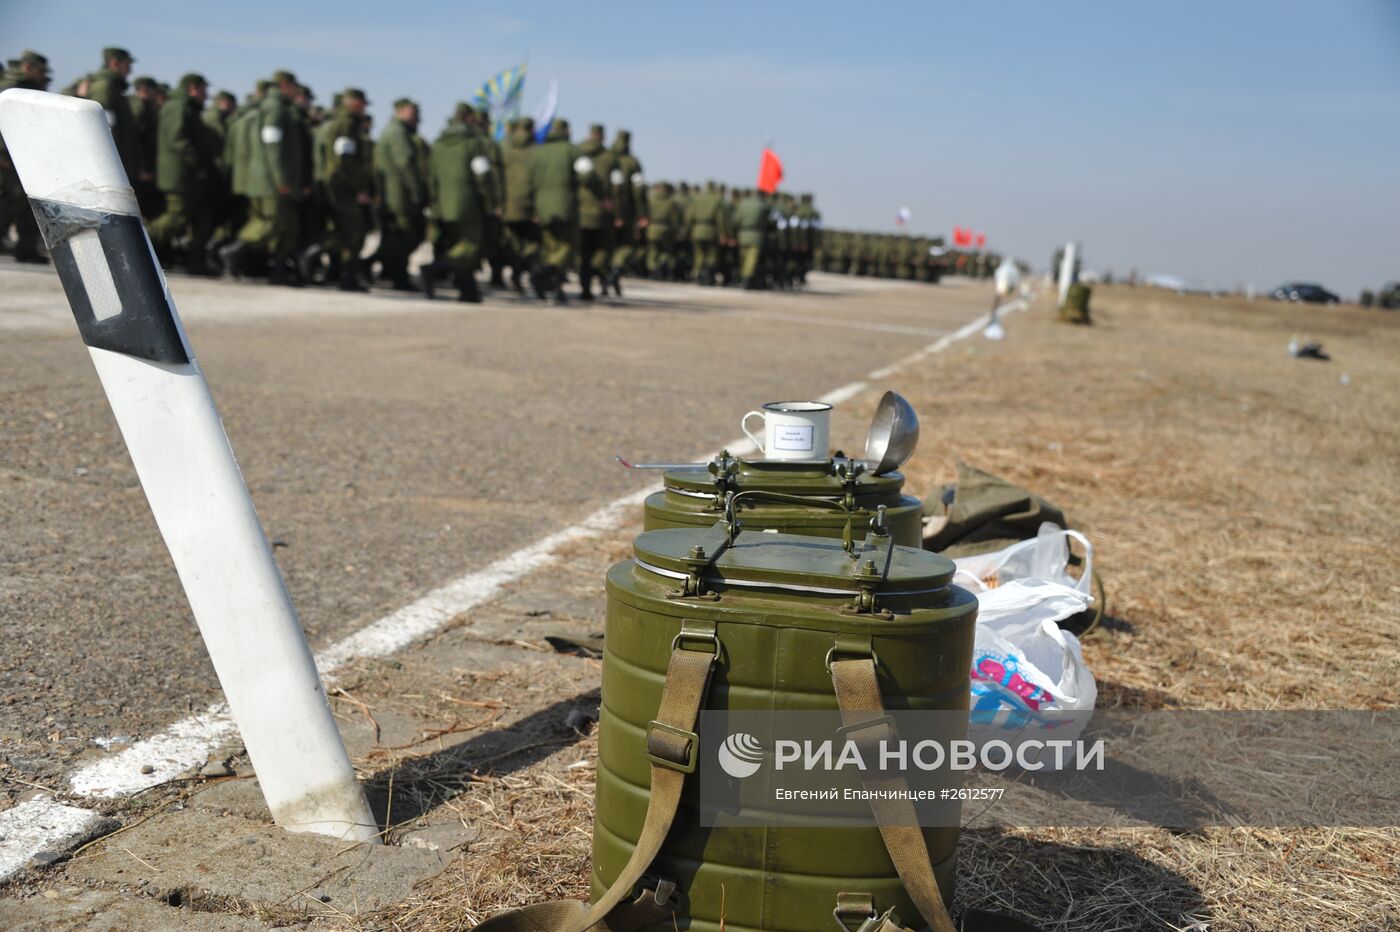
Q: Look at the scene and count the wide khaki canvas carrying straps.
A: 2